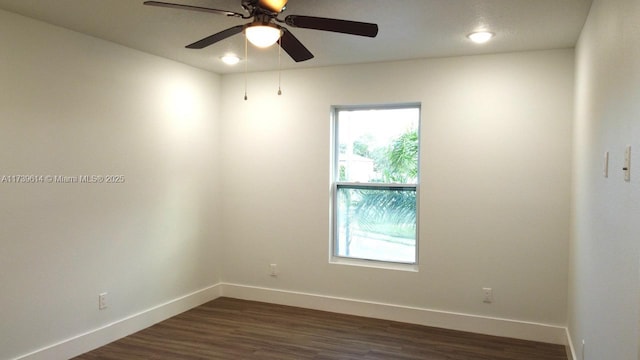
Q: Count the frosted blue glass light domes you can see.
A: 0